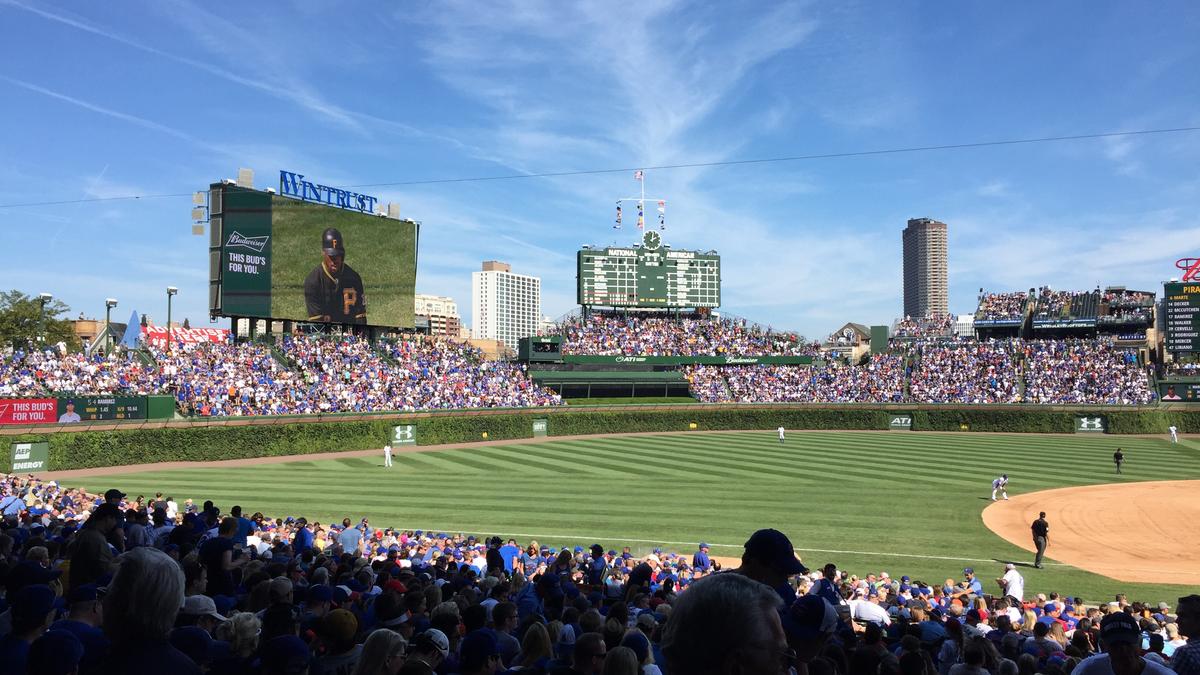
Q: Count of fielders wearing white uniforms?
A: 4